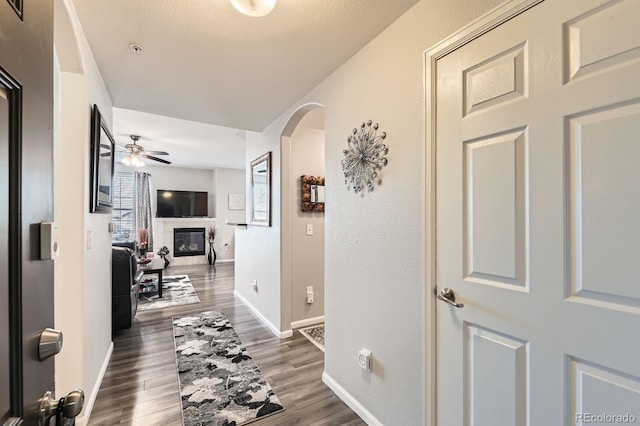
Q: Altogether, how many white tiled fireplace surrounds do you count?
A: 1